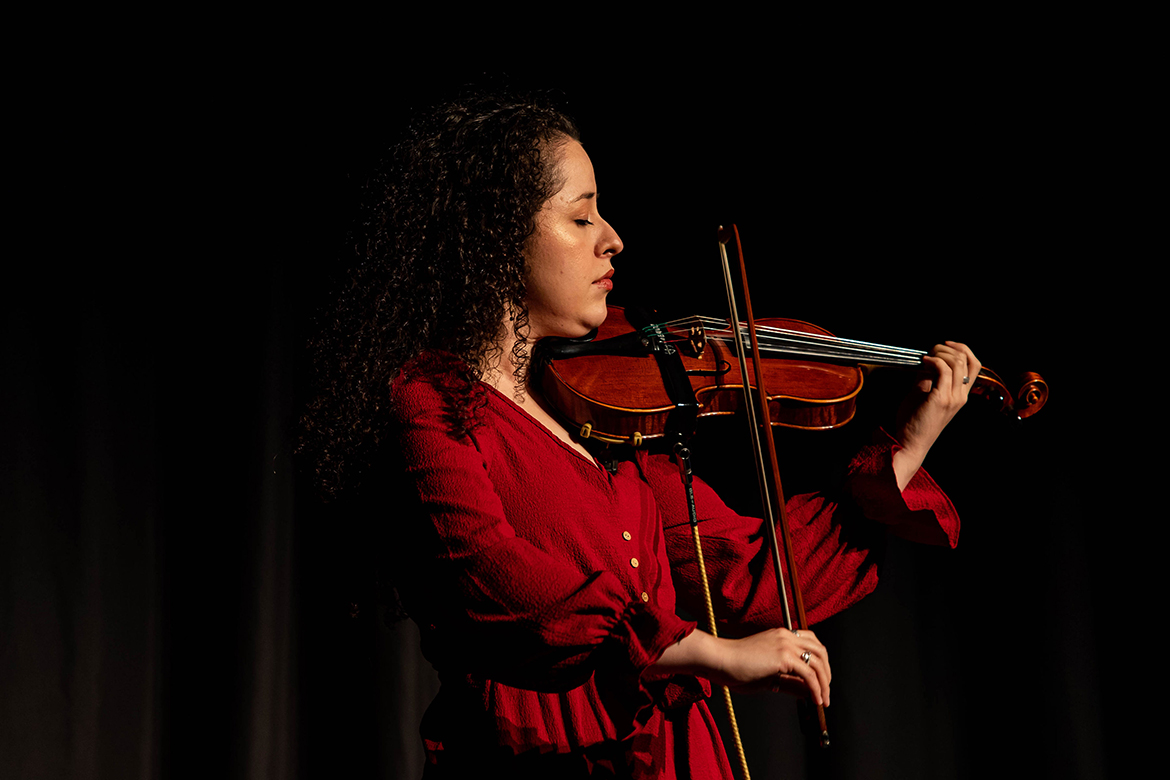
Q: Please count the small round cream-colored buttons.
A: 3